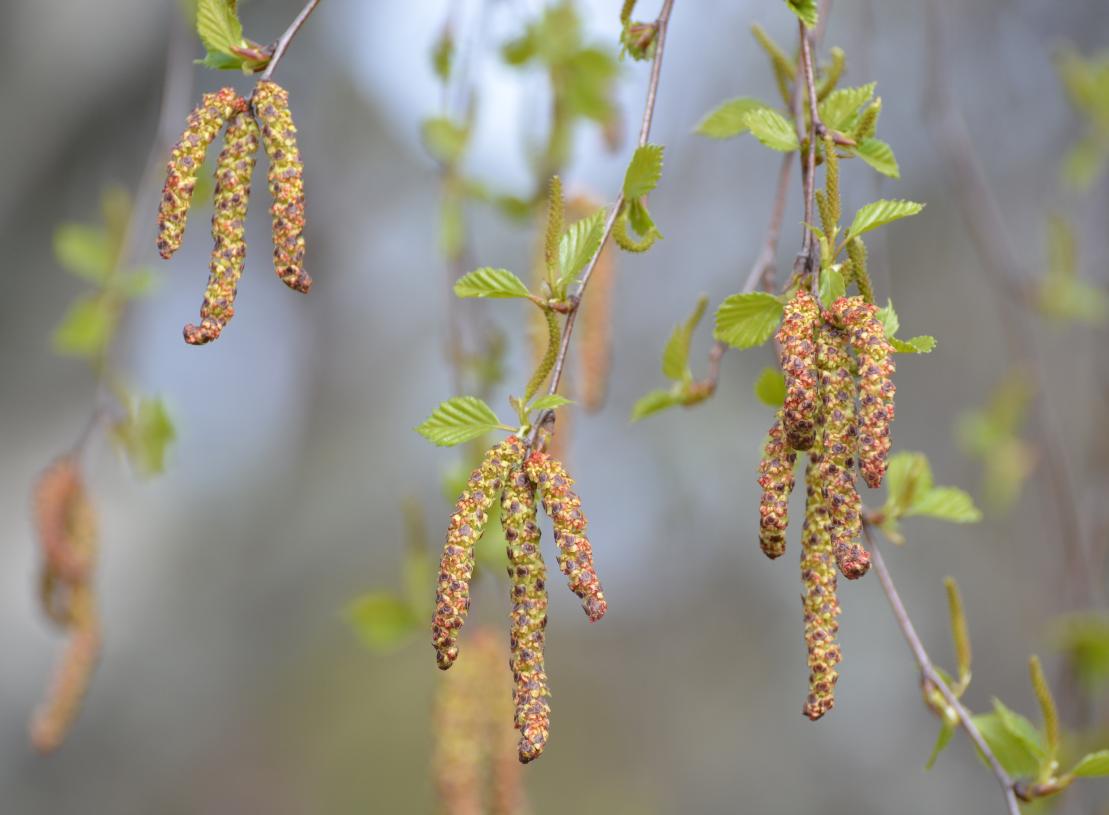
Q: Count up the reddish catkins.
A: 11